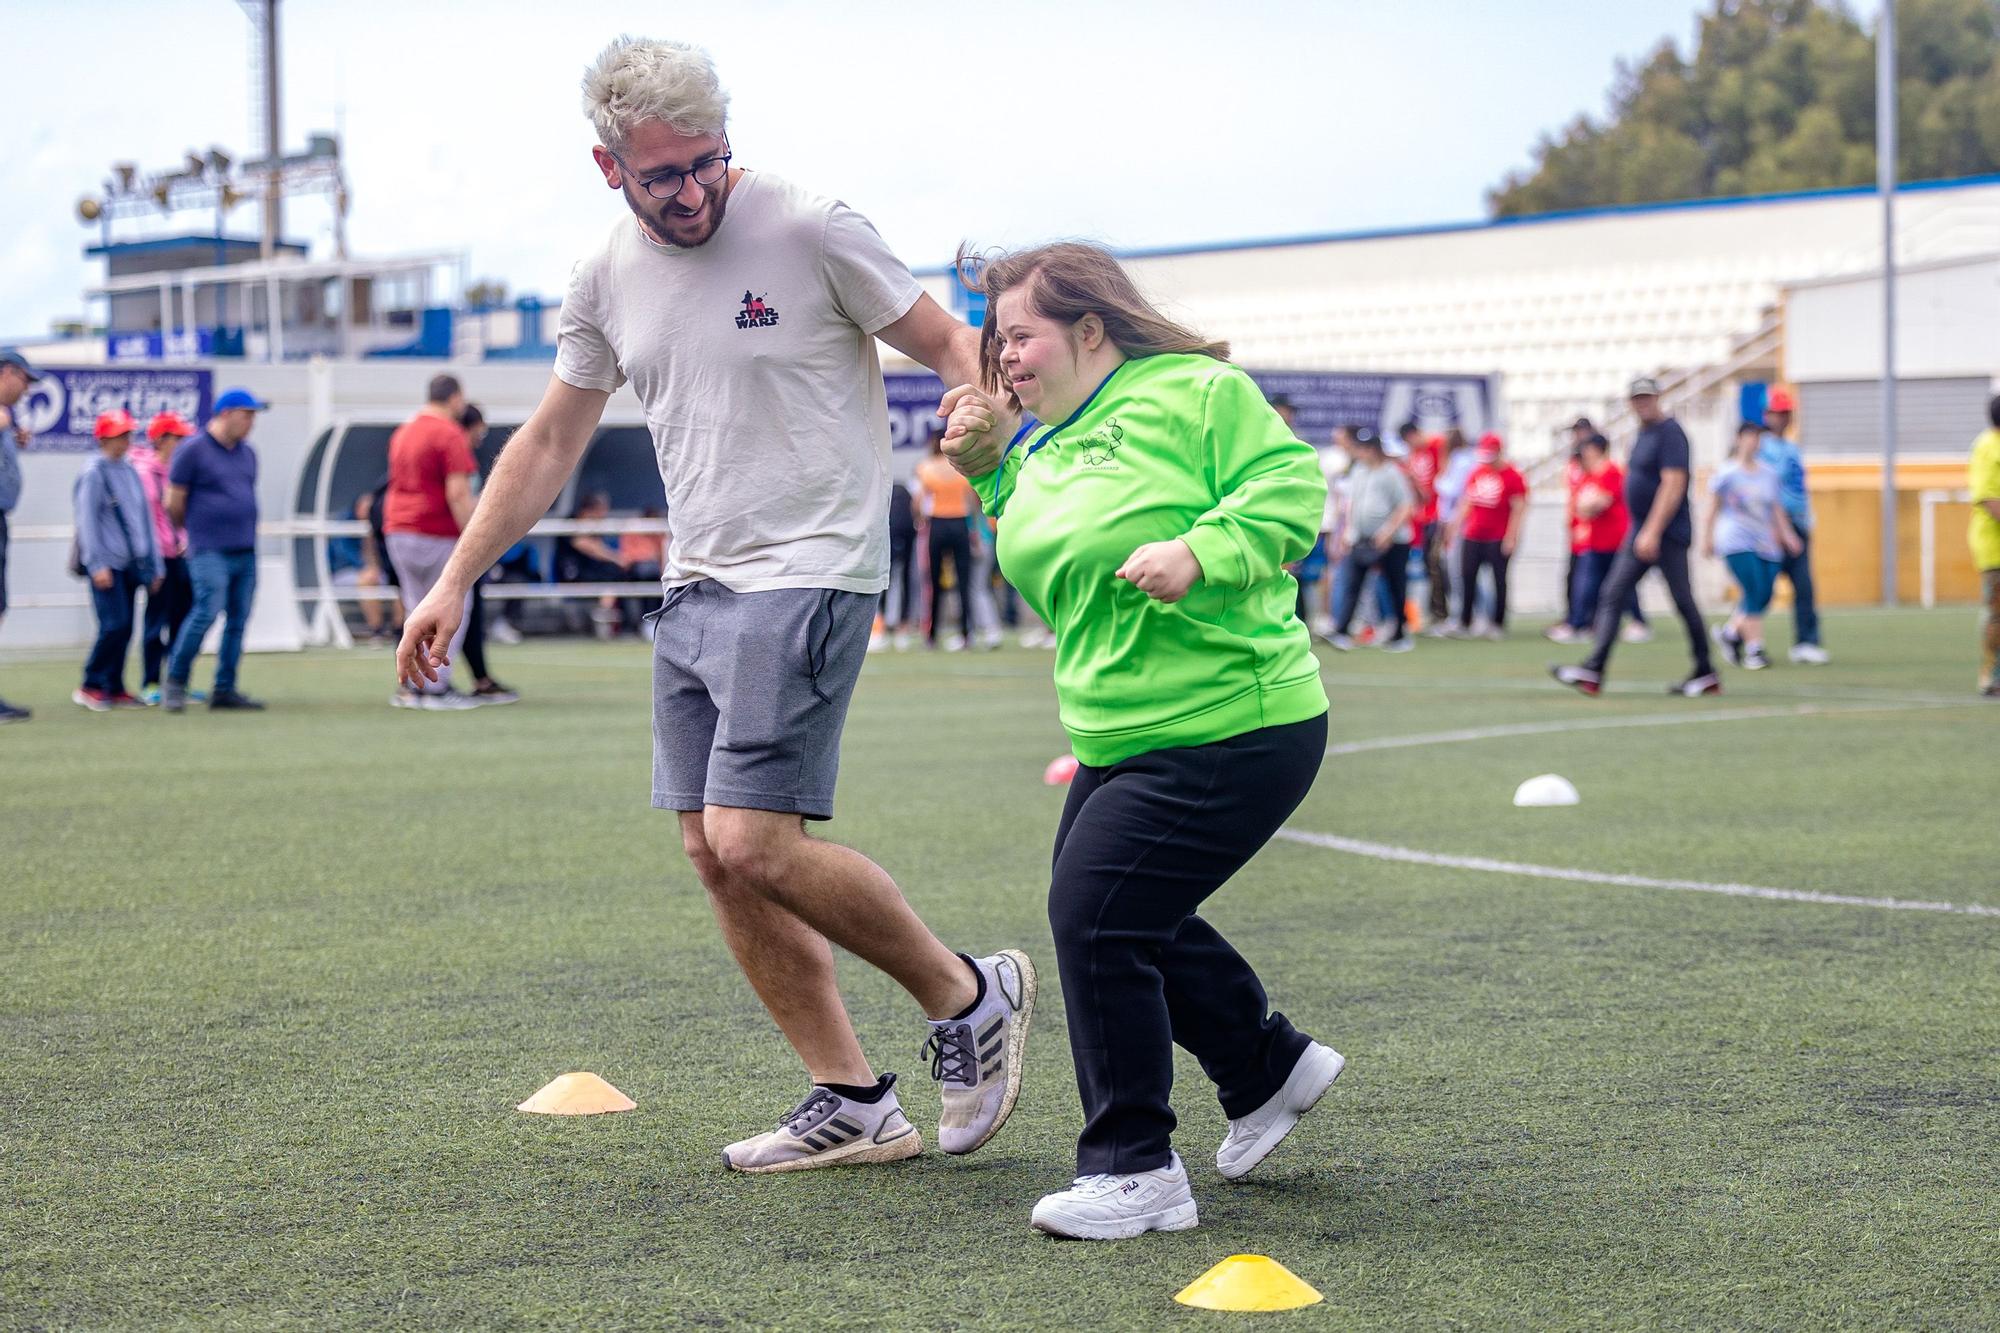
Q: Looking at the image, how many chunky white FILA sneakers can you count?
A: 2